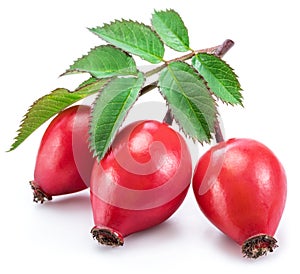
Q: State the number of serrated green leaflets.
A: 7